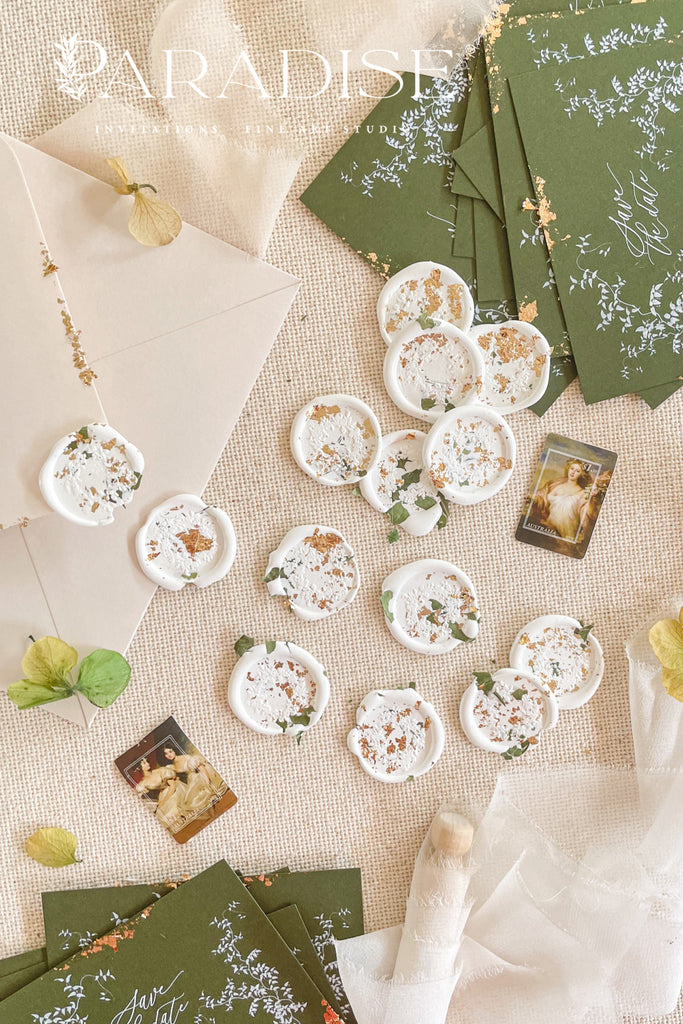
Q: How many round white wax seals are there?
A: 14